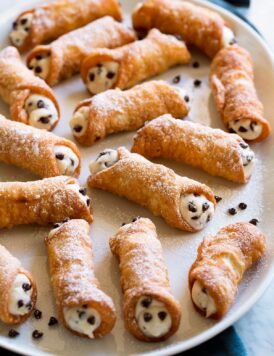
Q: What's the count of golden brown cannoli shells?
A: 15